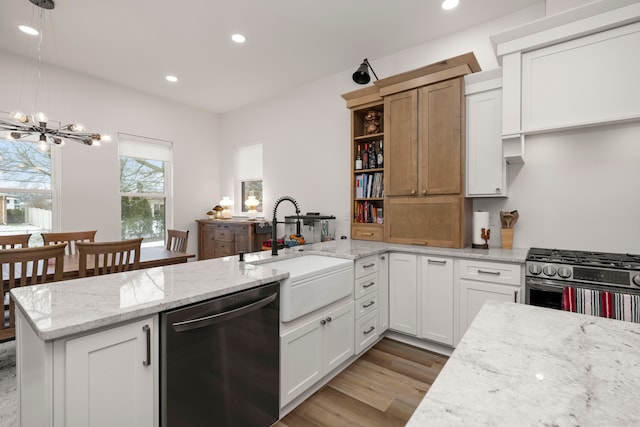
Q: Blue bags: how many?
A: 0